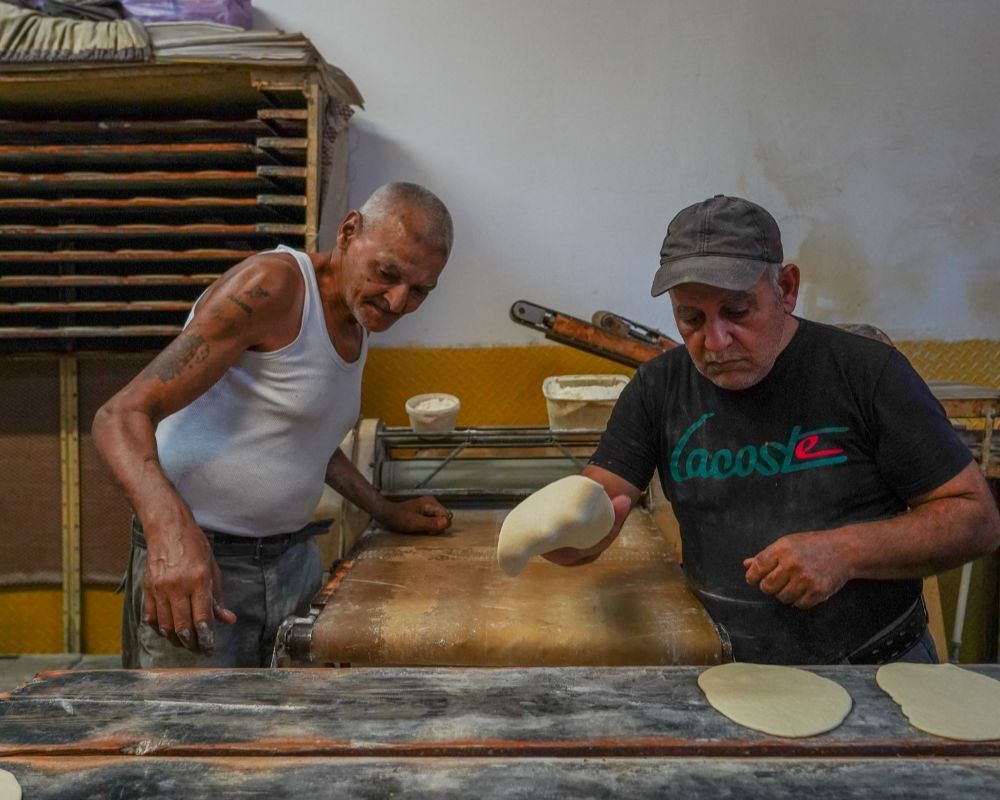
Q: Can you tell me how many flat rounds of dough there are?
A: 4